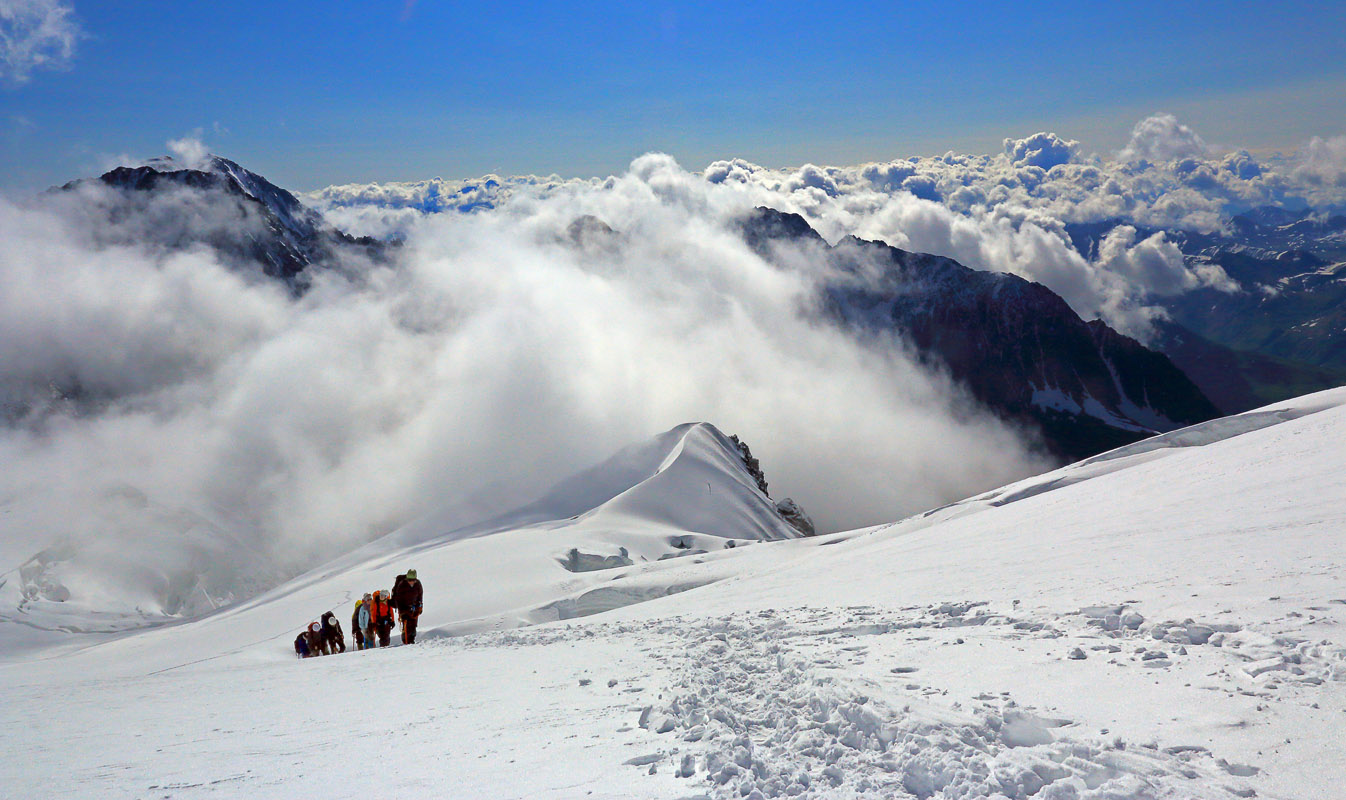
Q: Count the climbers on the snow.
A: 7